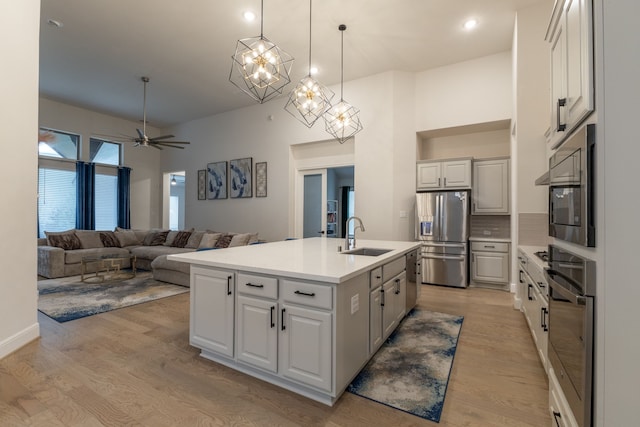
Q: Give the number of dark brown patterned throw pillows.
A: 5